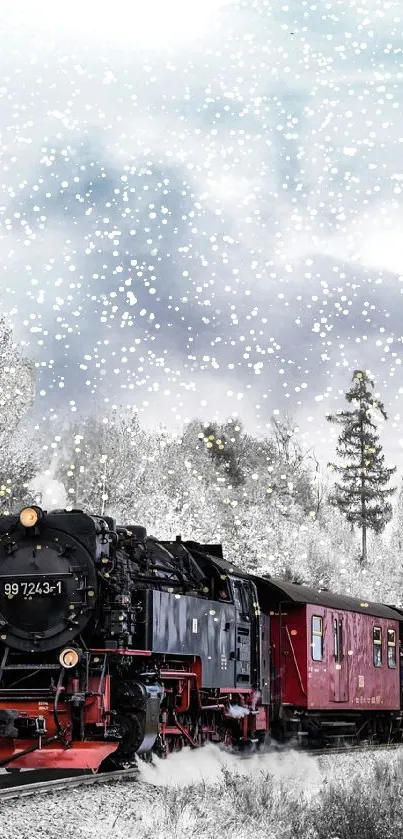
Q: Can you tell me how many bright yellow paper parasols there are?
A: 0